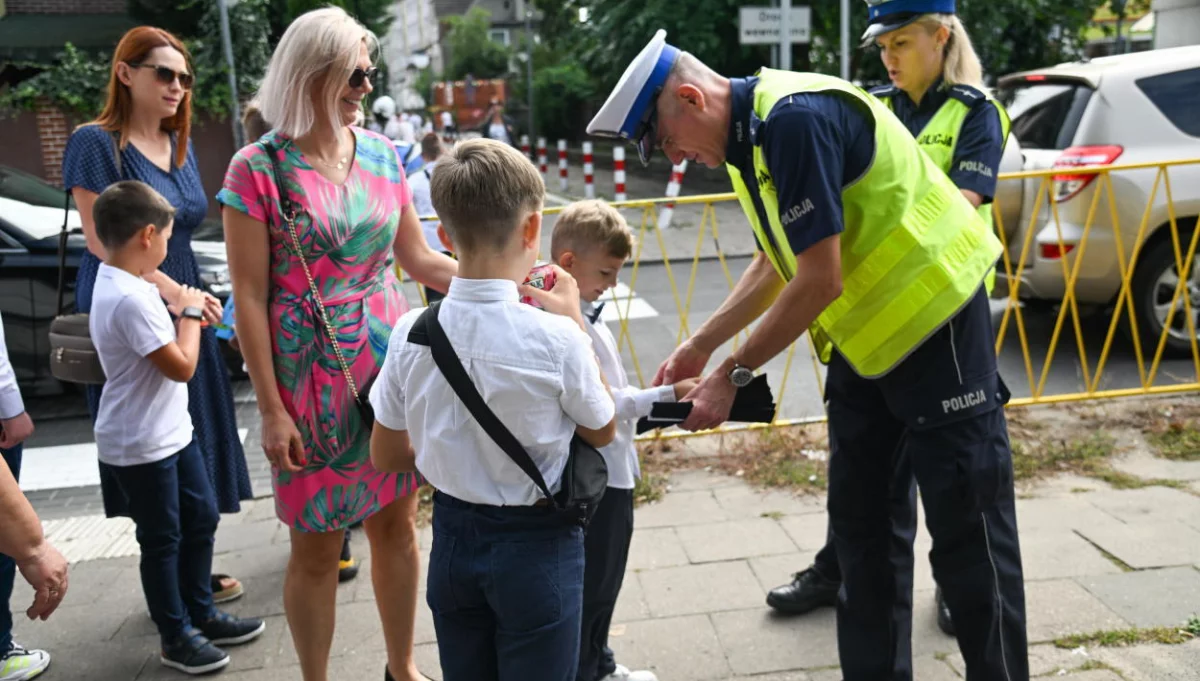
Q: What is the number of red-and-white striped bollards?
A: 6